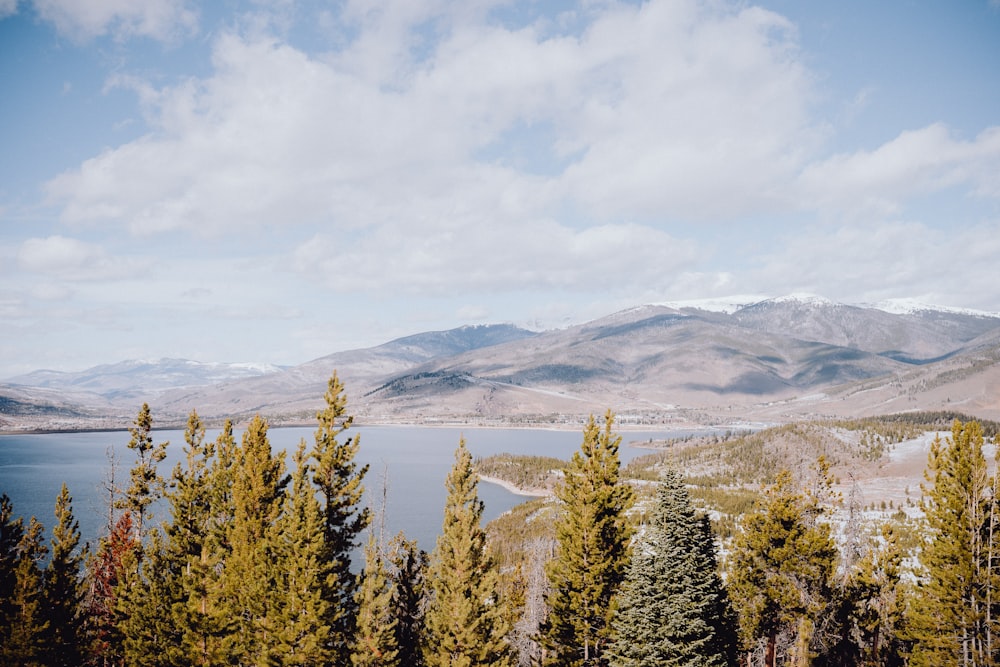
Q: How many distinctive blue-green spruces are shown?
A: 1